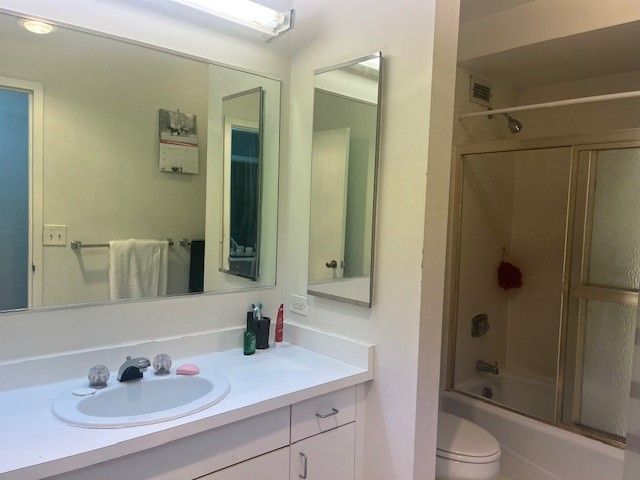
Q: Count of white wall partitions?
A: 1